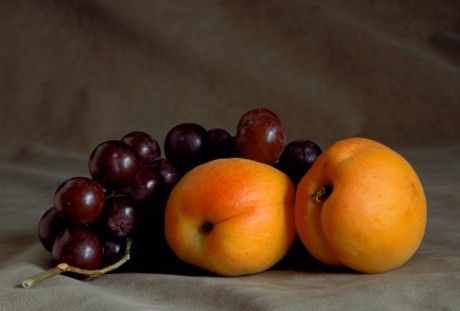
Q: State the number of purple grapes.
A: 13